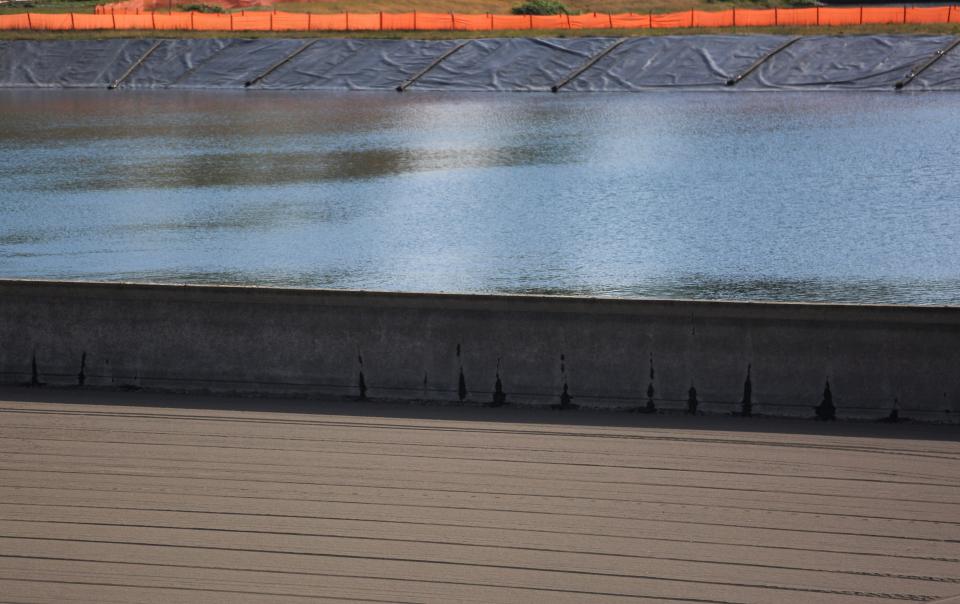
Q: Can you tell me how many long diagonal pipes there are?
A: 6